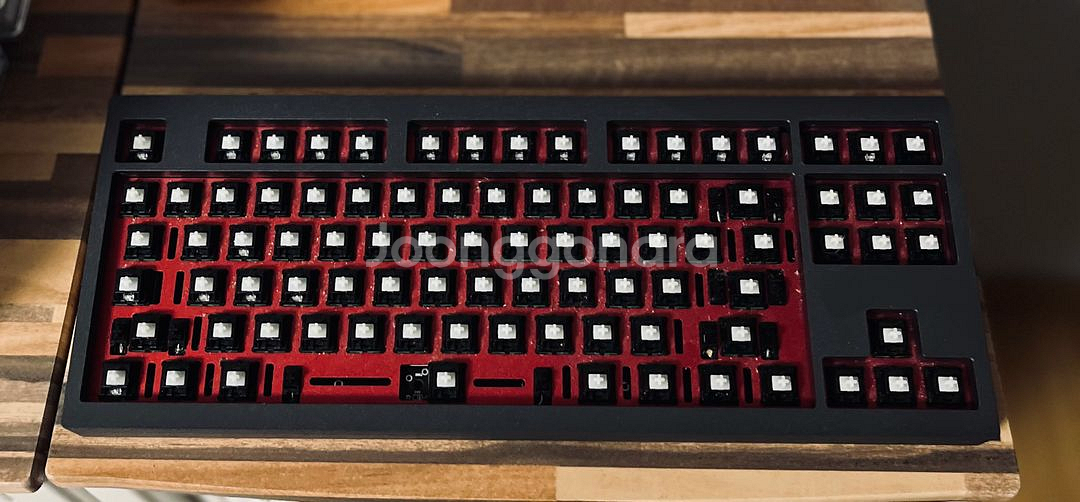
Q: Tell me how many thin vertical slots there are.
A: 14